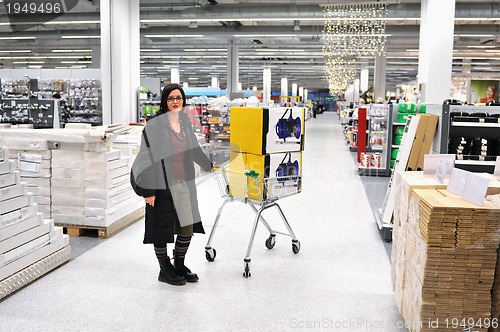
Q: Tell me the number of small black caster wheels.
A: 4